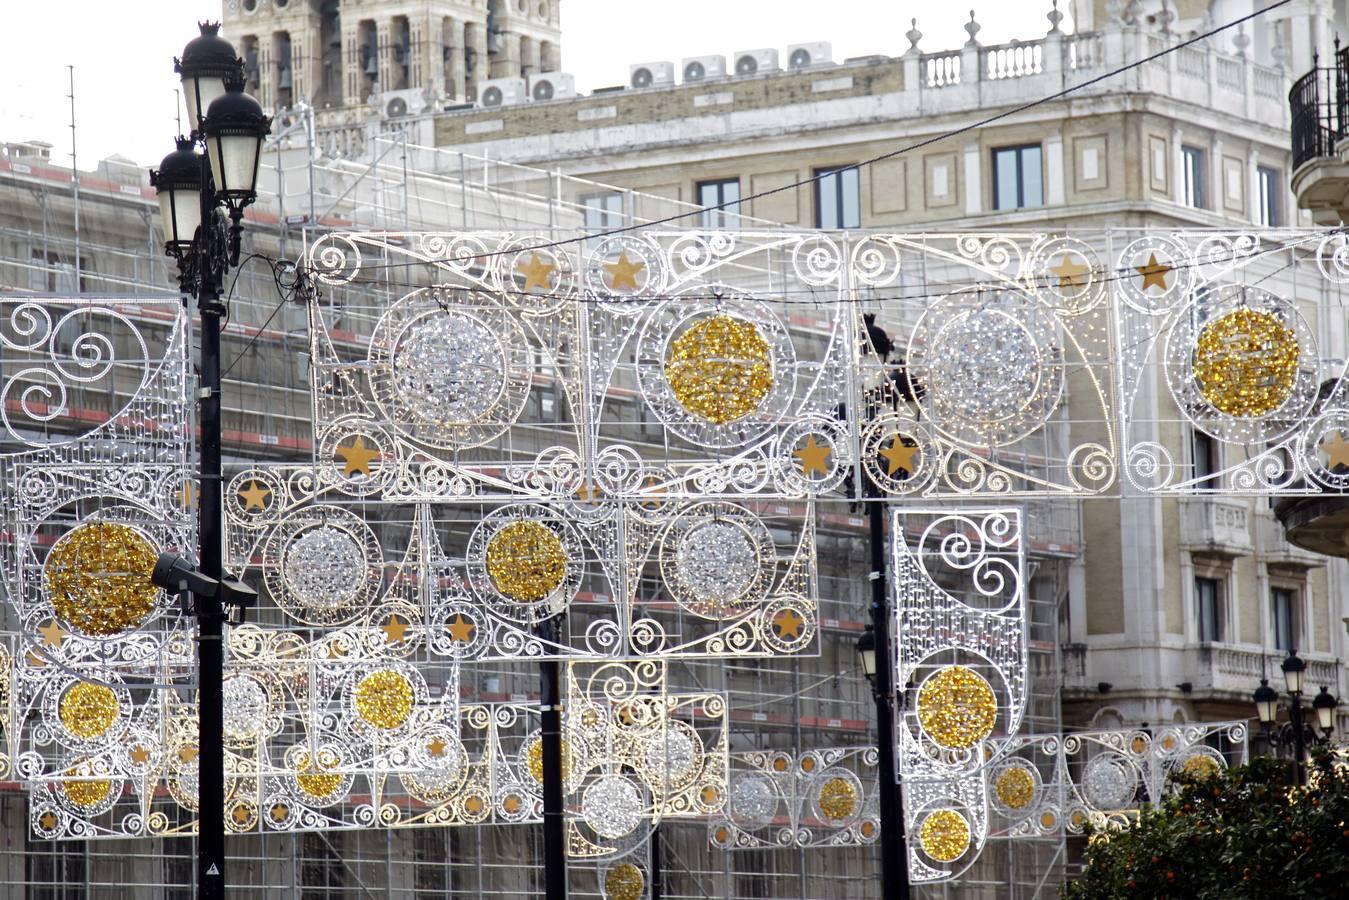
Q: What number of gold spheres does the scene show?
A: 15